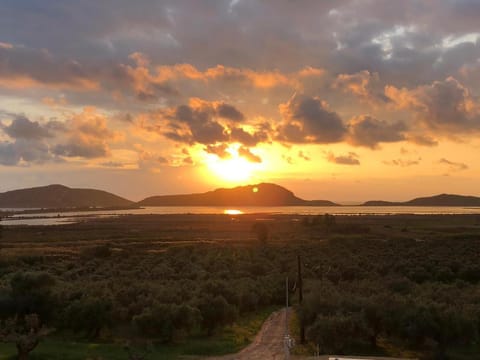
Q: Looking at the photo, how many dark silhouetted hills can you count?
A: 3